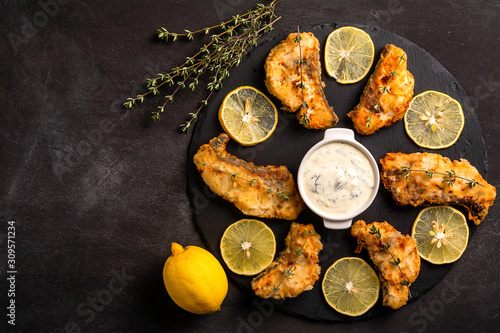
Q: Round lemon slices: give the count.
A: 6